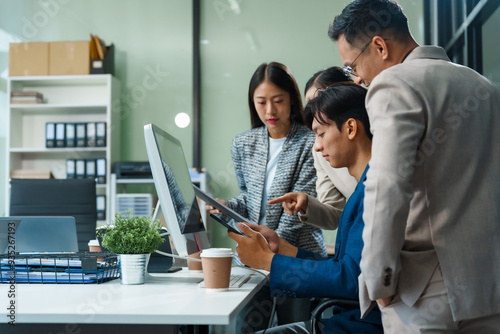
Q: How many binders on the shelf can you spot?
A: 11